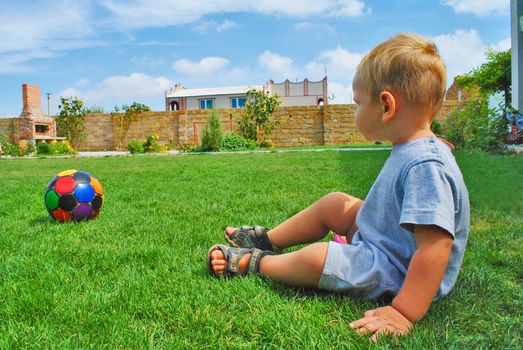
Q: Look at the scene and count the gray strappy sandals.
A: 2